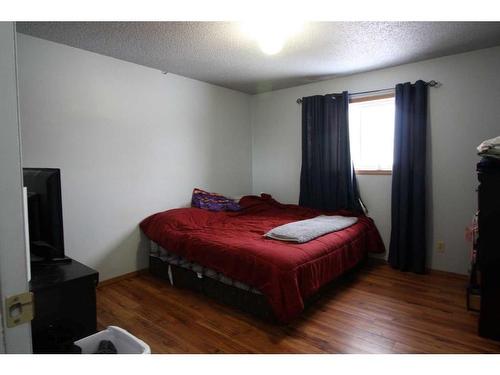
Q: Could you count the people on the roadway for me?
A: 0